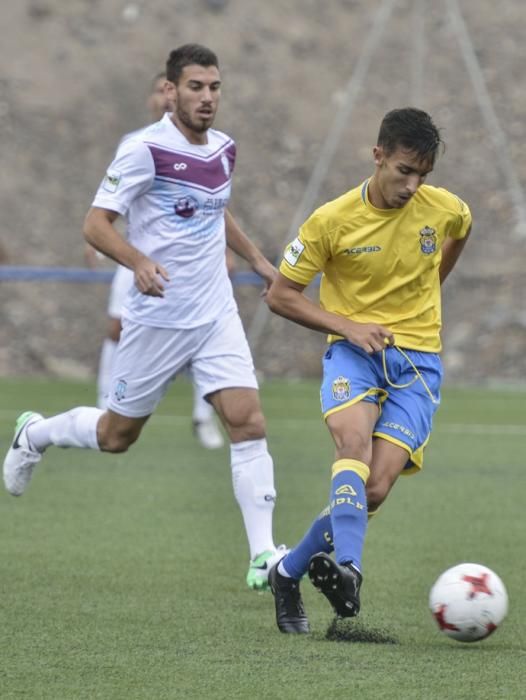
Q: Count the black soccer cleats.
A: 2